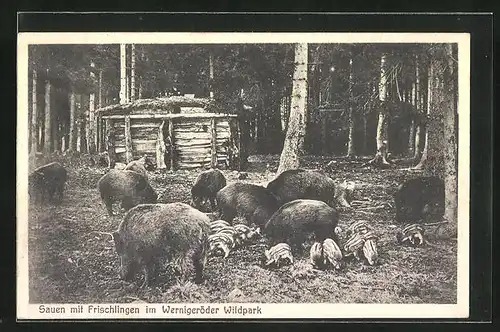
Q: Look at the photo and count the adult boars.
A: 8